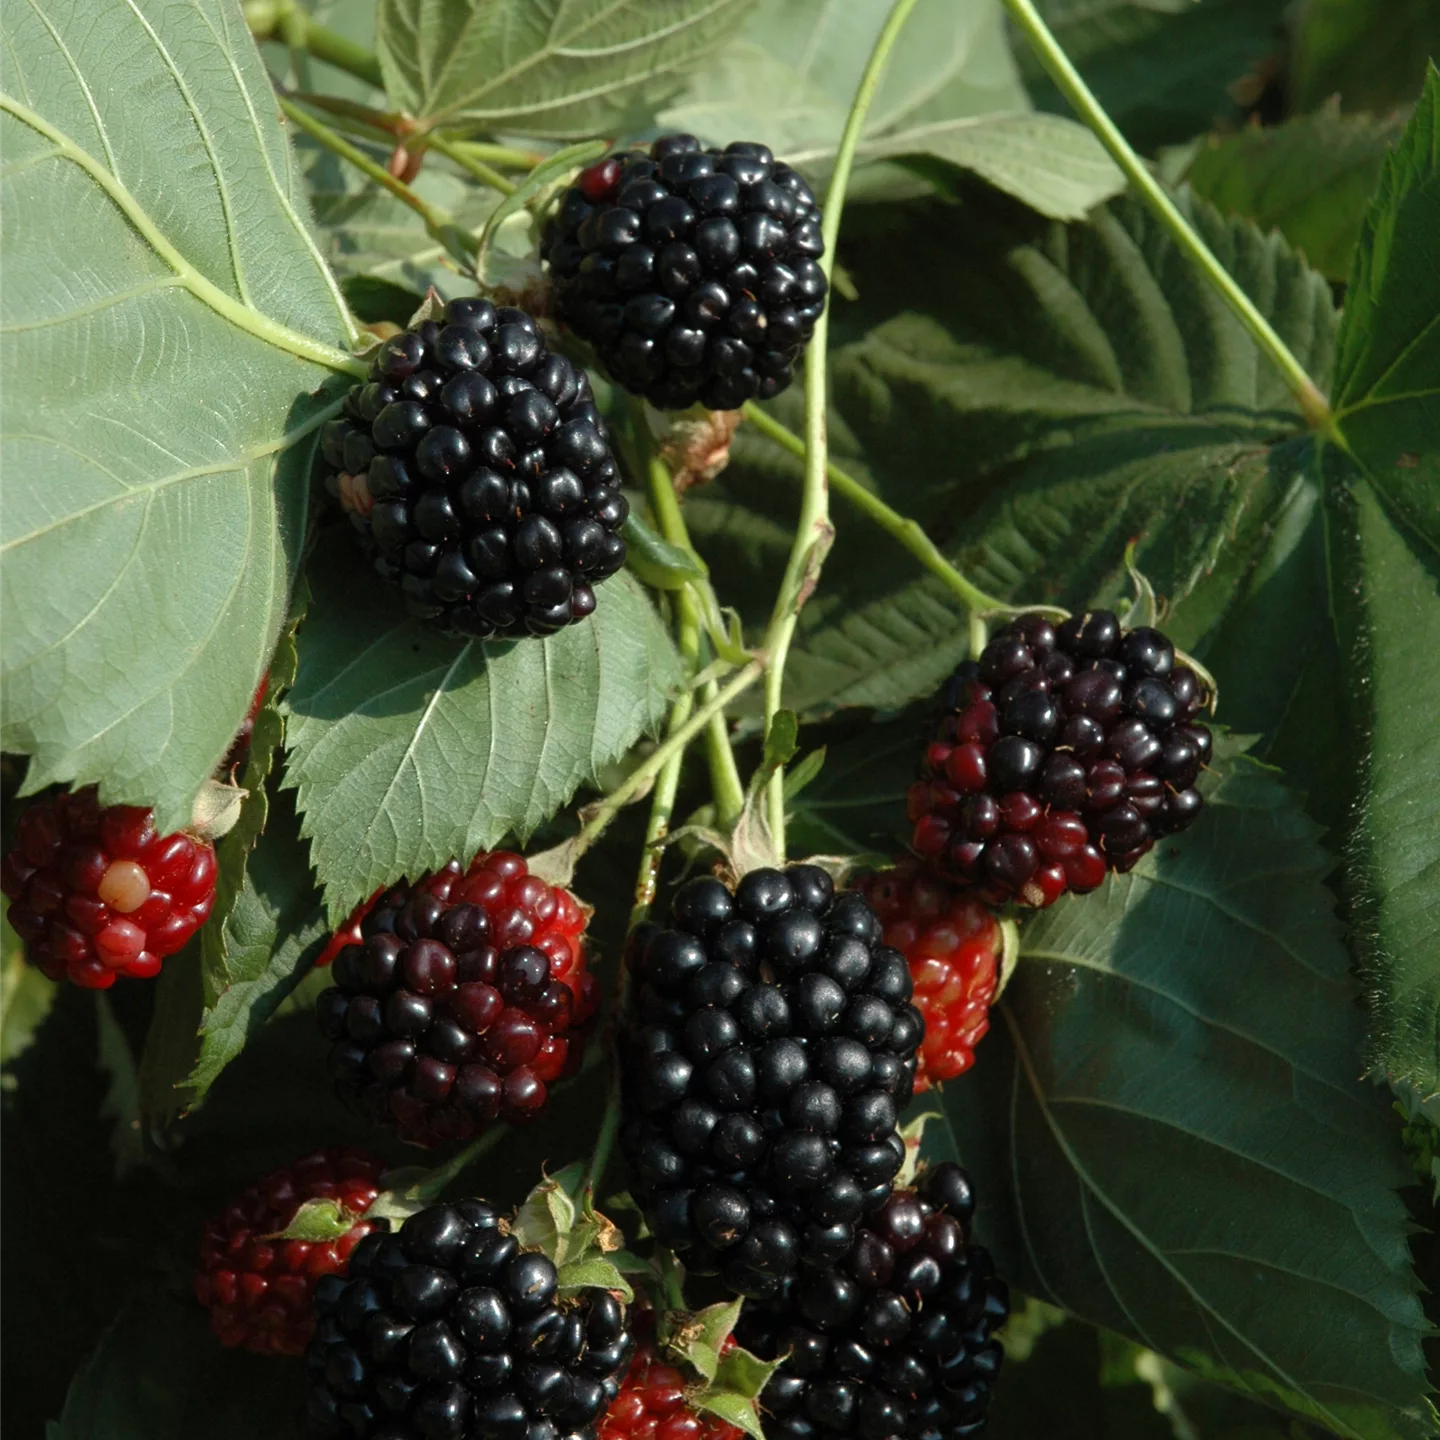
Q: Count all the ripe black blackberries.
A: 5